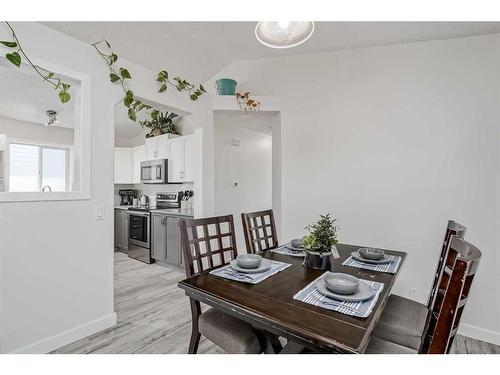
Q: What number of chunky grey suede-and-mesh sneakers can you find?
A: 0